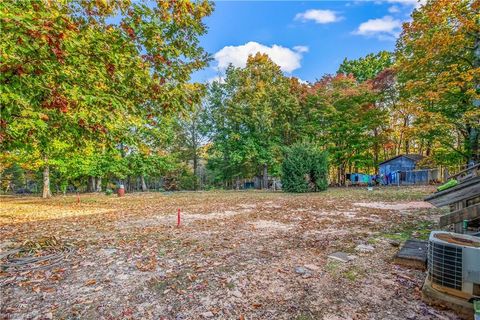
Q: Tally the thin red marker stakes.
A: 2